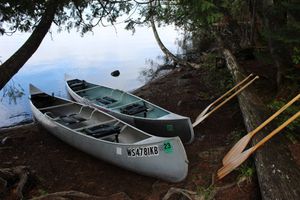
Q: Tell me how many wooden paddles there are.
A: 4